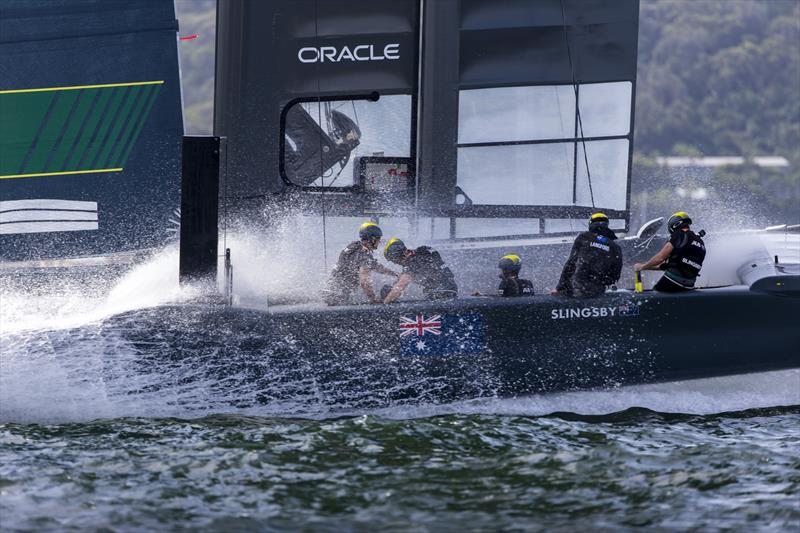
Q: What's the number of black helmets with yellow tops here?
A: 5